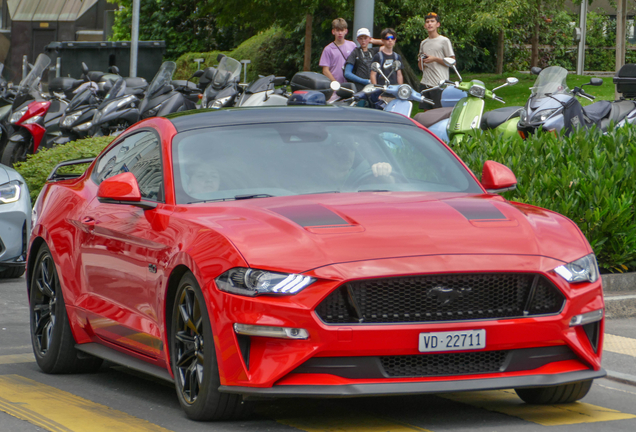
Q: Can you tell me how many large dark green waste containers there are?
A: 2